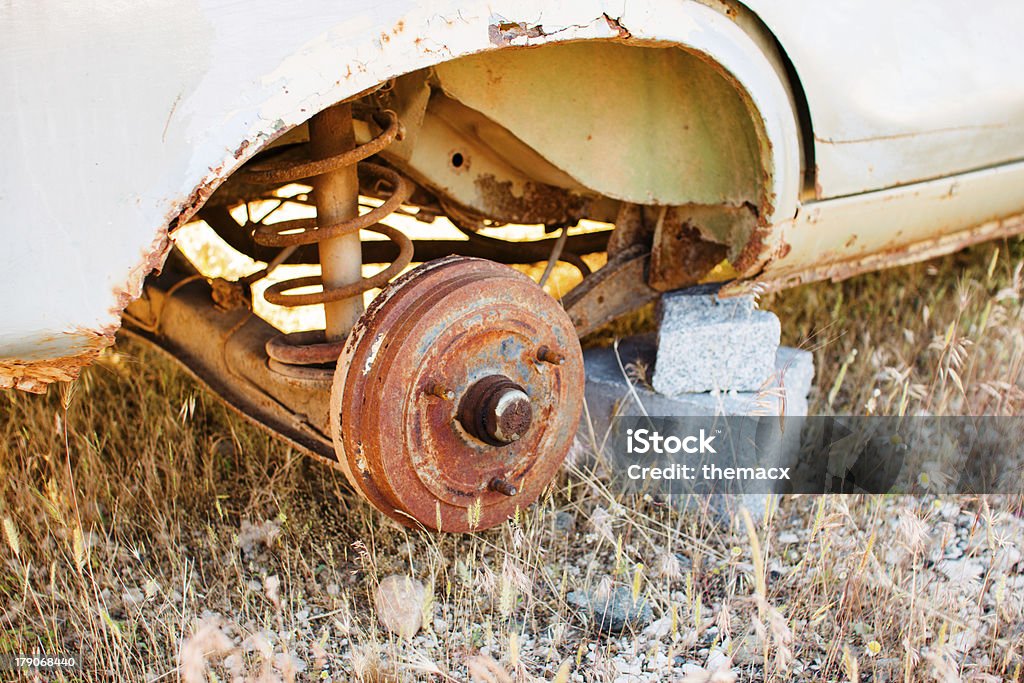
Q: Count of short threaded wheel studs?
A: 3